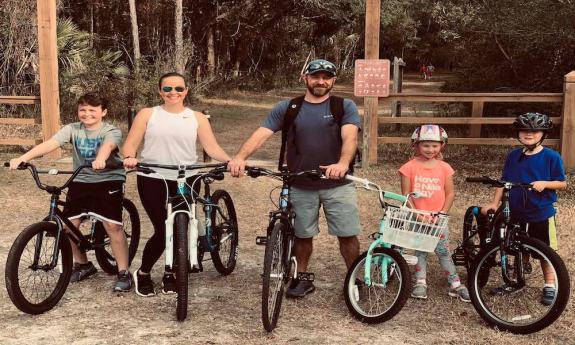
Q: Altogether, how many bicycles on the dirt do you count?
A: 5